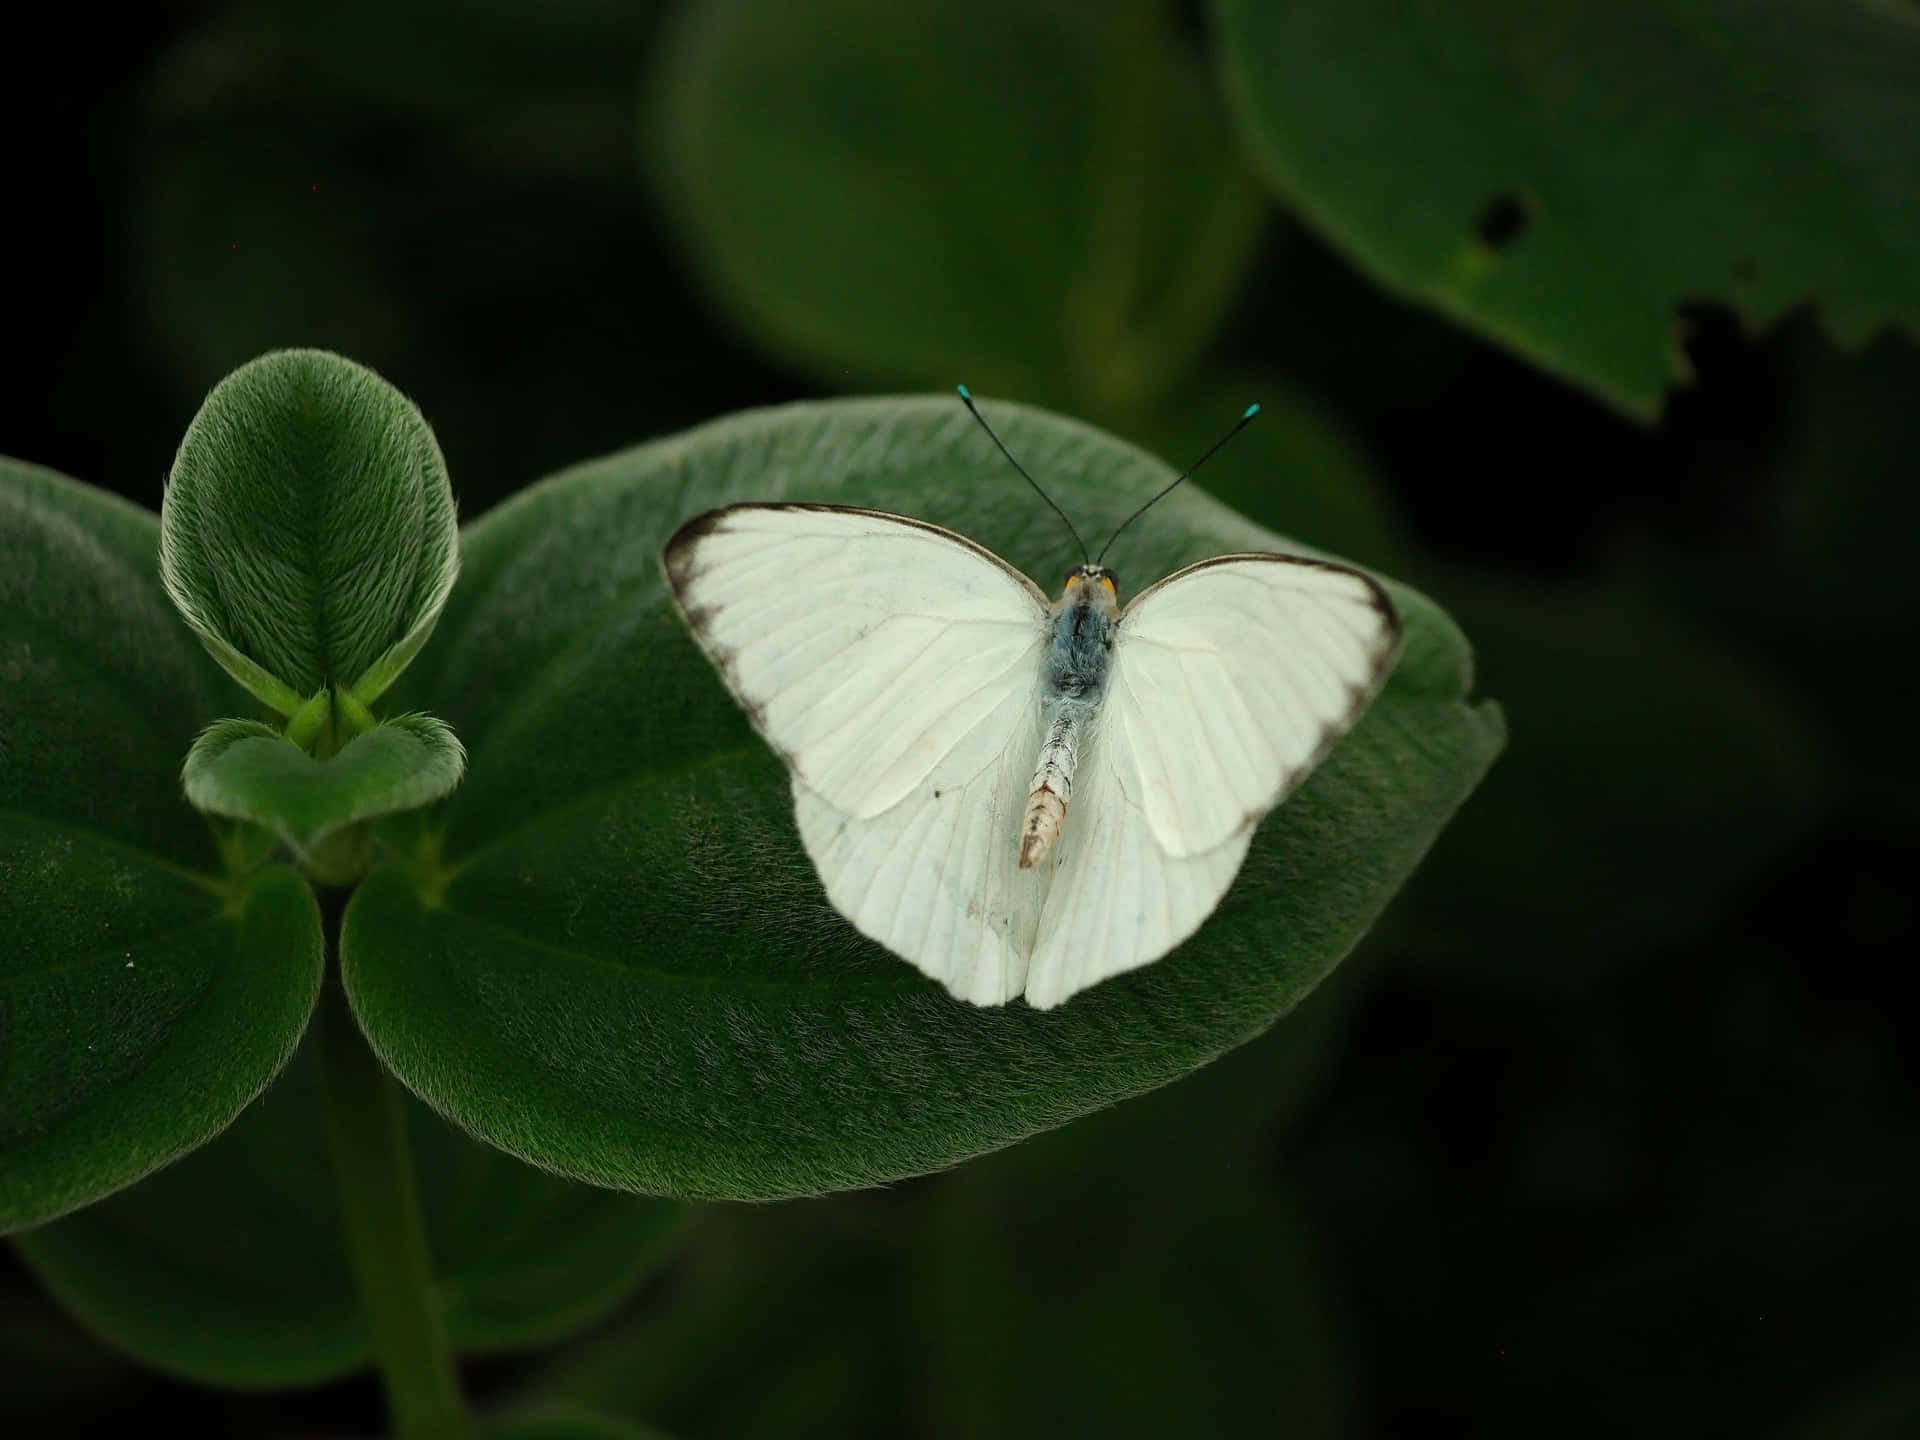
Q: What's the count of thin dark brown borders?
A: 2